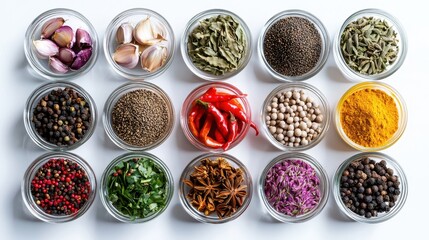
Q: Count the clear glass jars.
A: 15